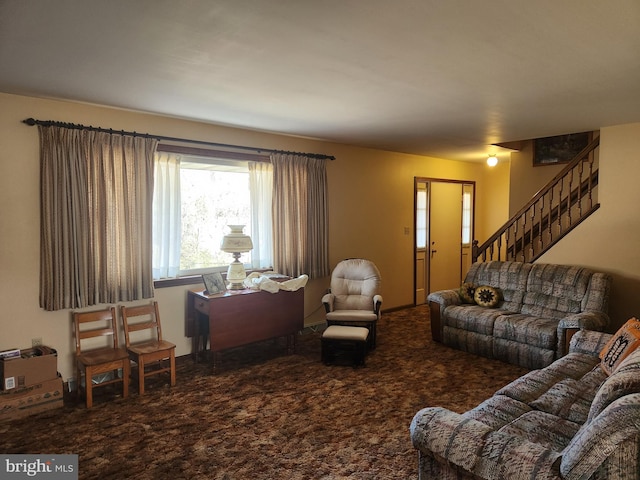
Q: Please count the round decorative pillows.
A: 2